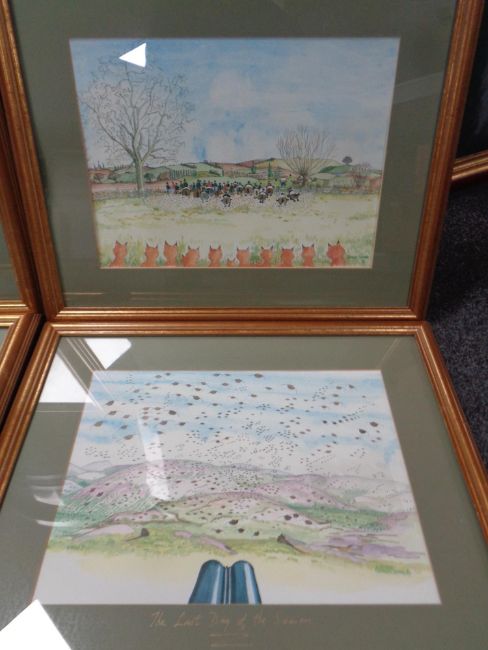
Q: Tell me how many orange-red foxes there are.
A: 11